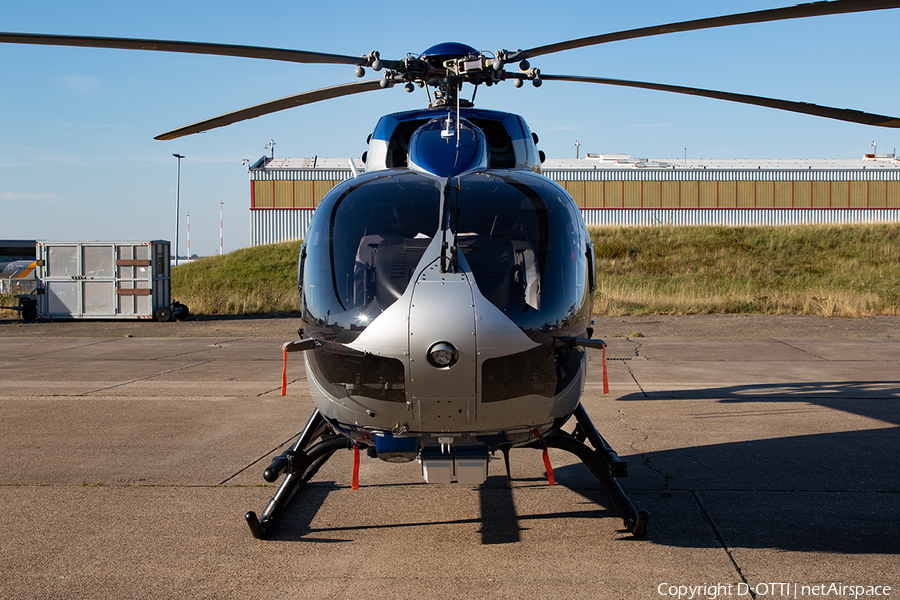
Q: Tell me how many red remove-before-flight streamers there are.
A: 4